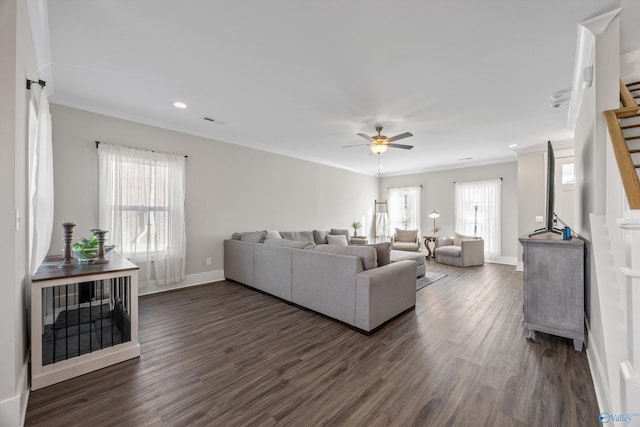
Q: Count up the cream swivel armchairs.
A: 2